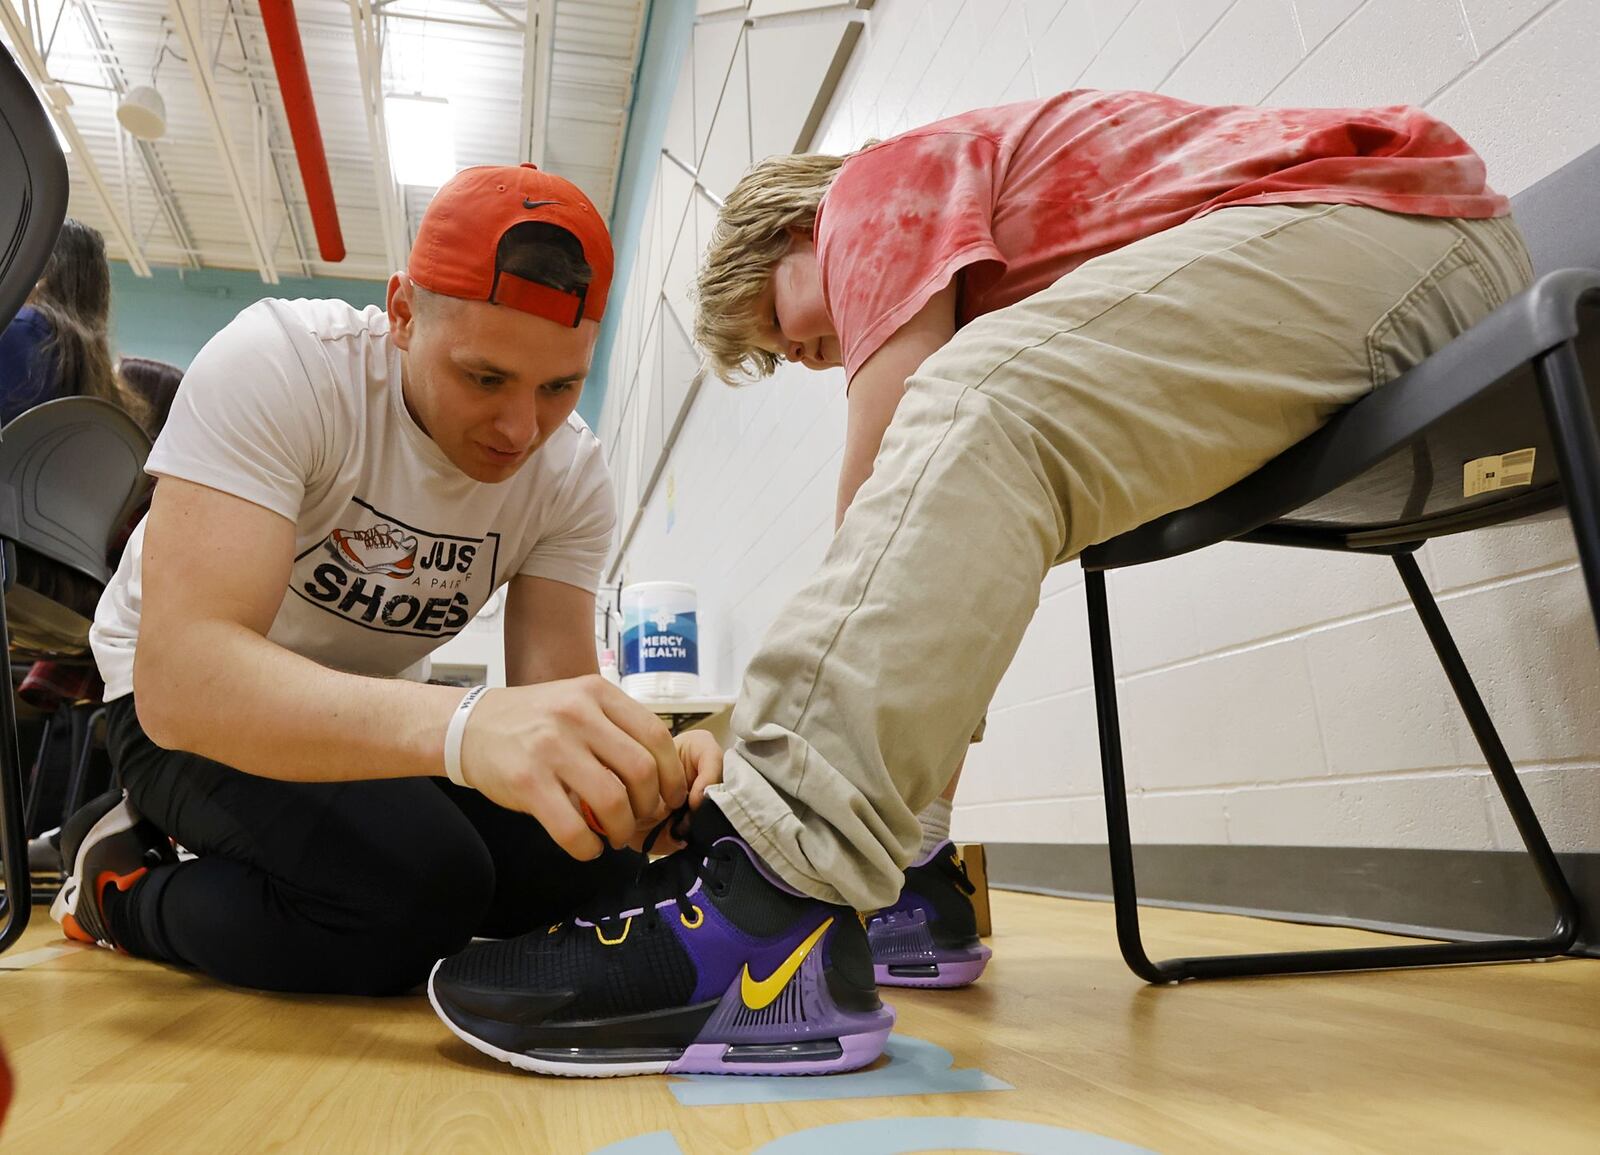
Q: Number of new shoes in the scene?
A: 2